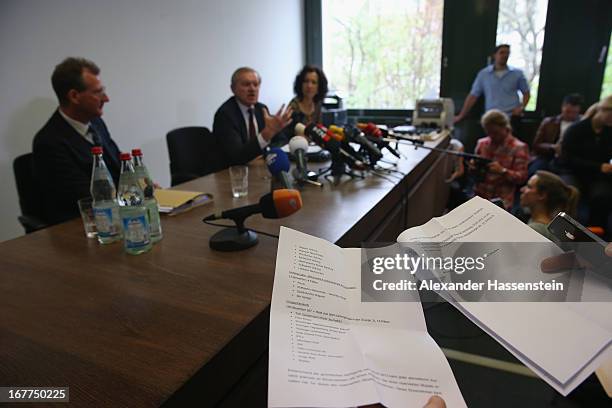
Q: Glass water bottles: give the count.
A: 3